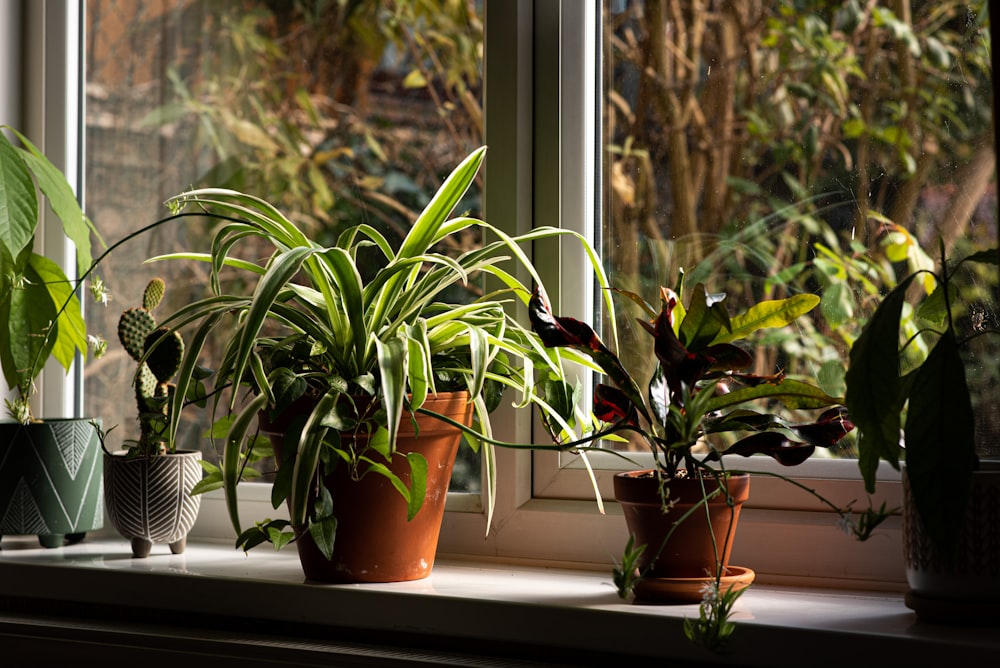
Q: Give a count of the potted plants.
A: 5